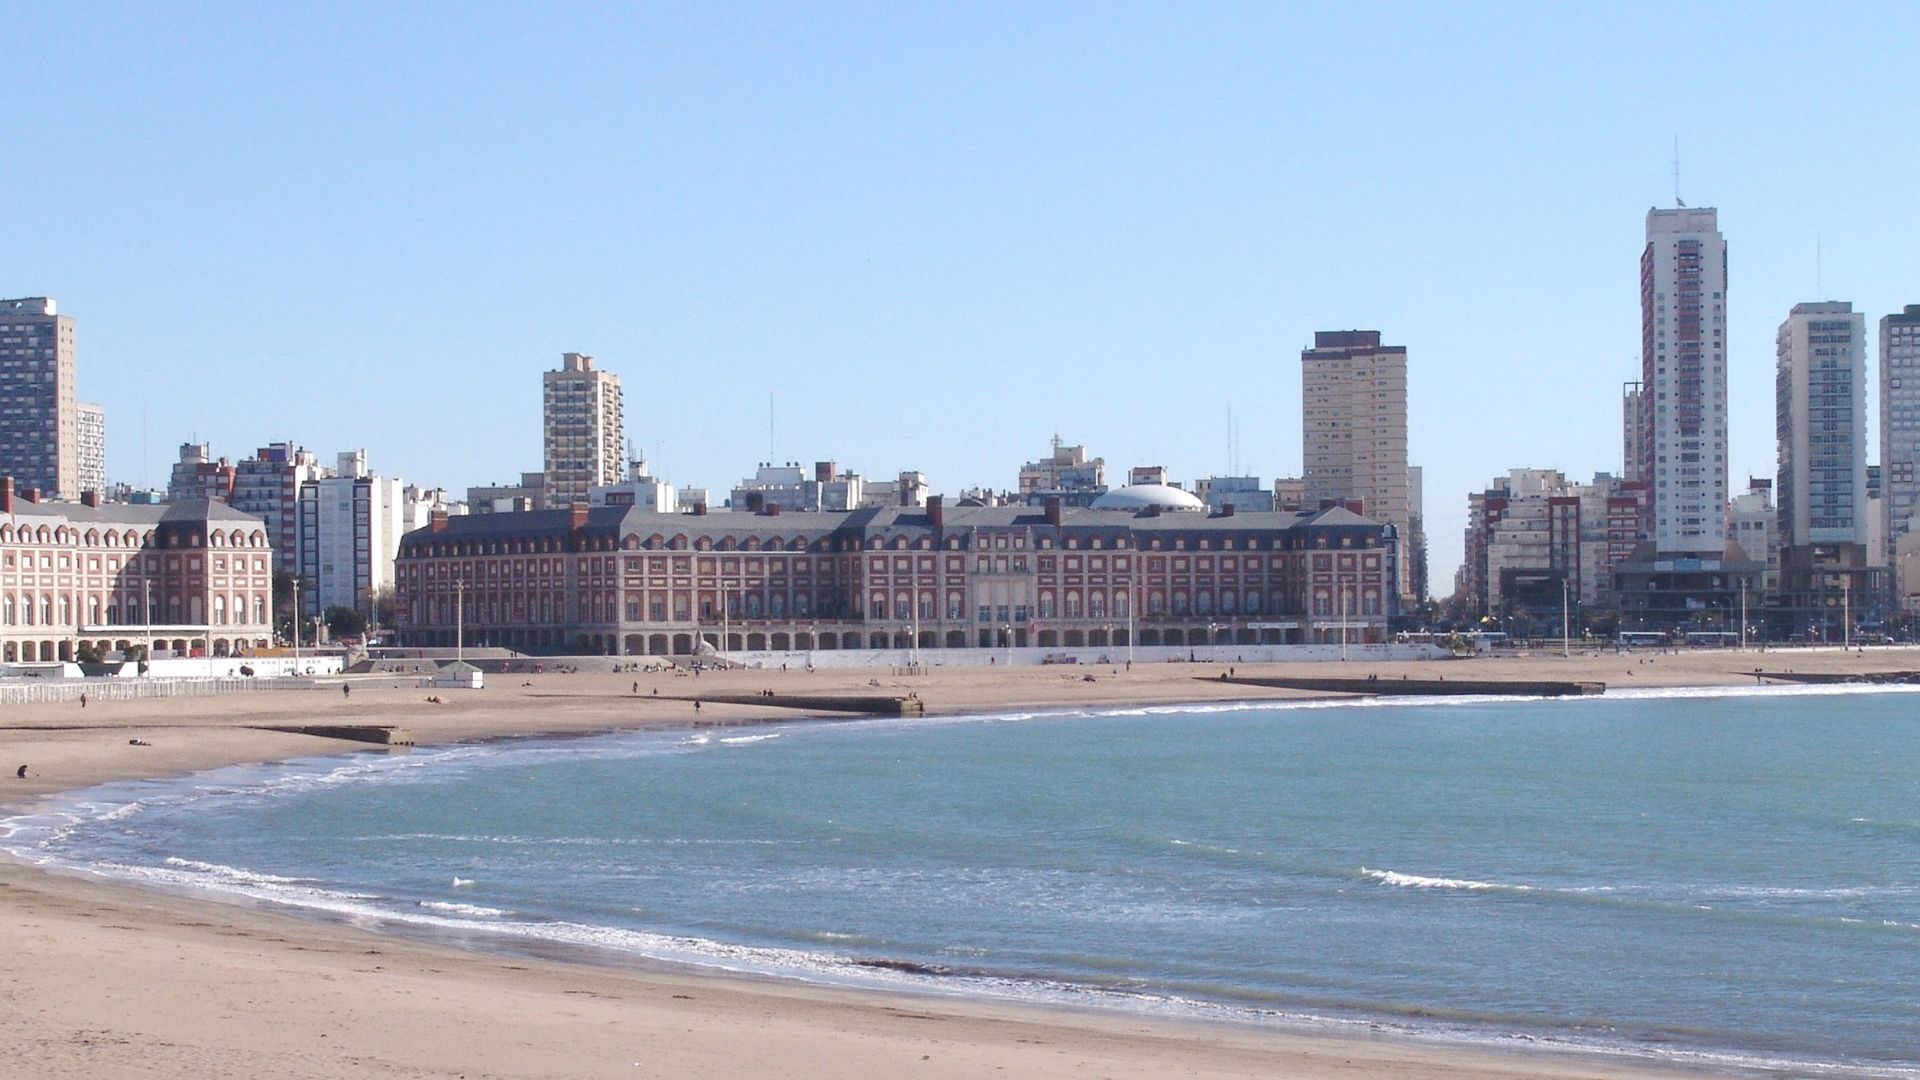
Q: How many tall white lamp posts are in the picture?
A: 10